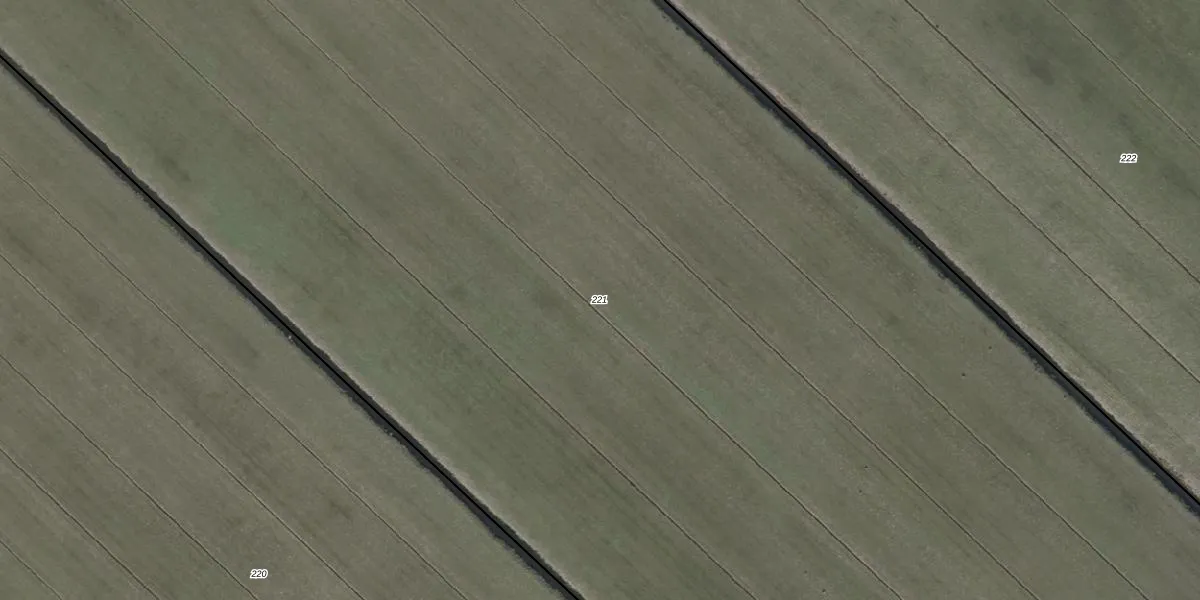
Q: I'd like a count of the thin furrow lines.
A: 12